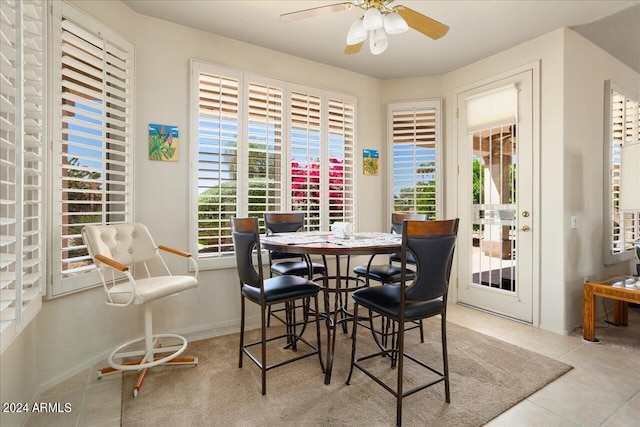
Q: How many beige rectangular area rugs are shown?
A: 1